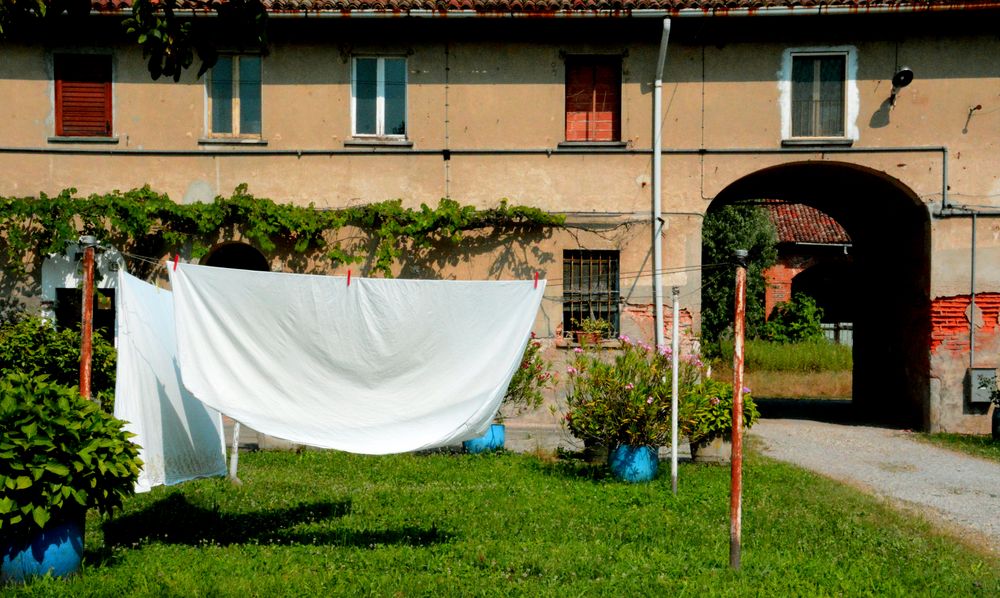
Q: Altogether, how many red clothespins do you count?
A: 3